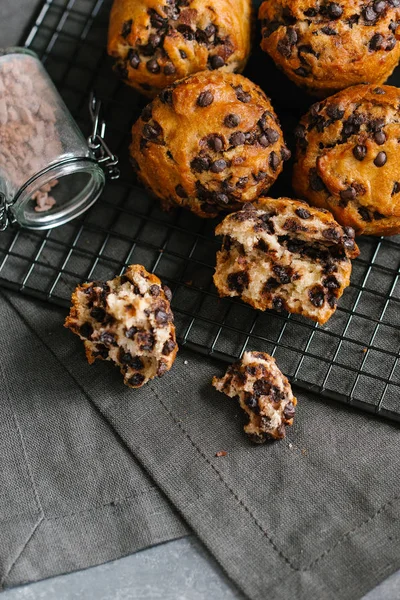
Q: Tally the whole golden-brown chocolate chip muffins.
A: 4